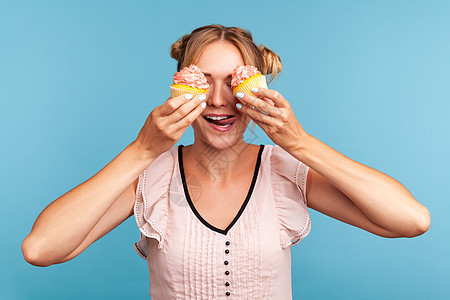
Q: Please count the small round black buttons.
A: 6